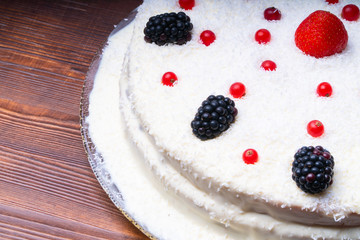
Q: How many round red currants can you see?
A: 12